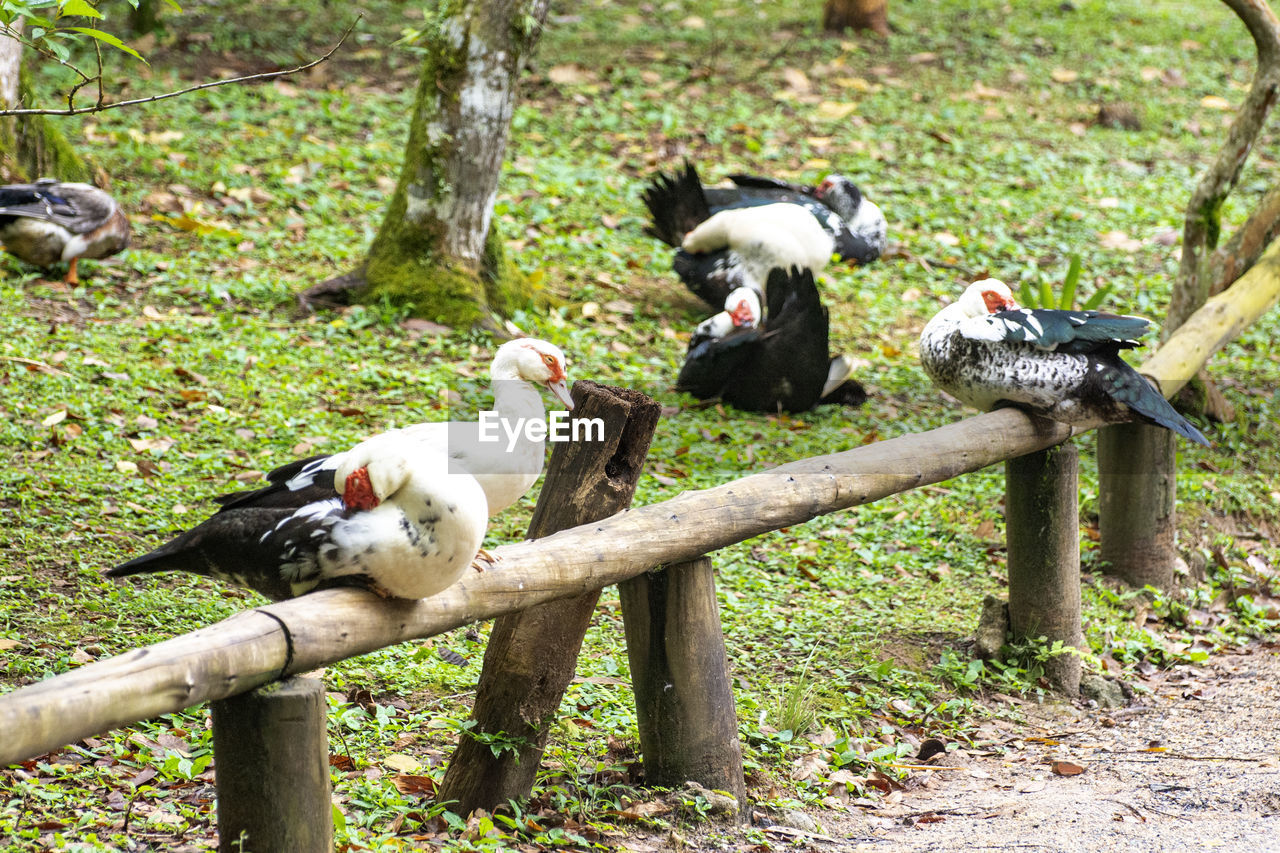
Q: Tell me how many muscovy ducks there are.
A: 6